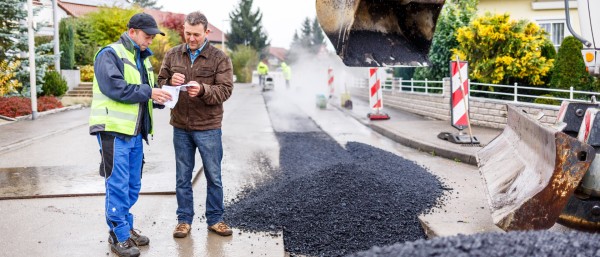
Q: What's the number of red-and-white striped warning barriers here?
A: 3